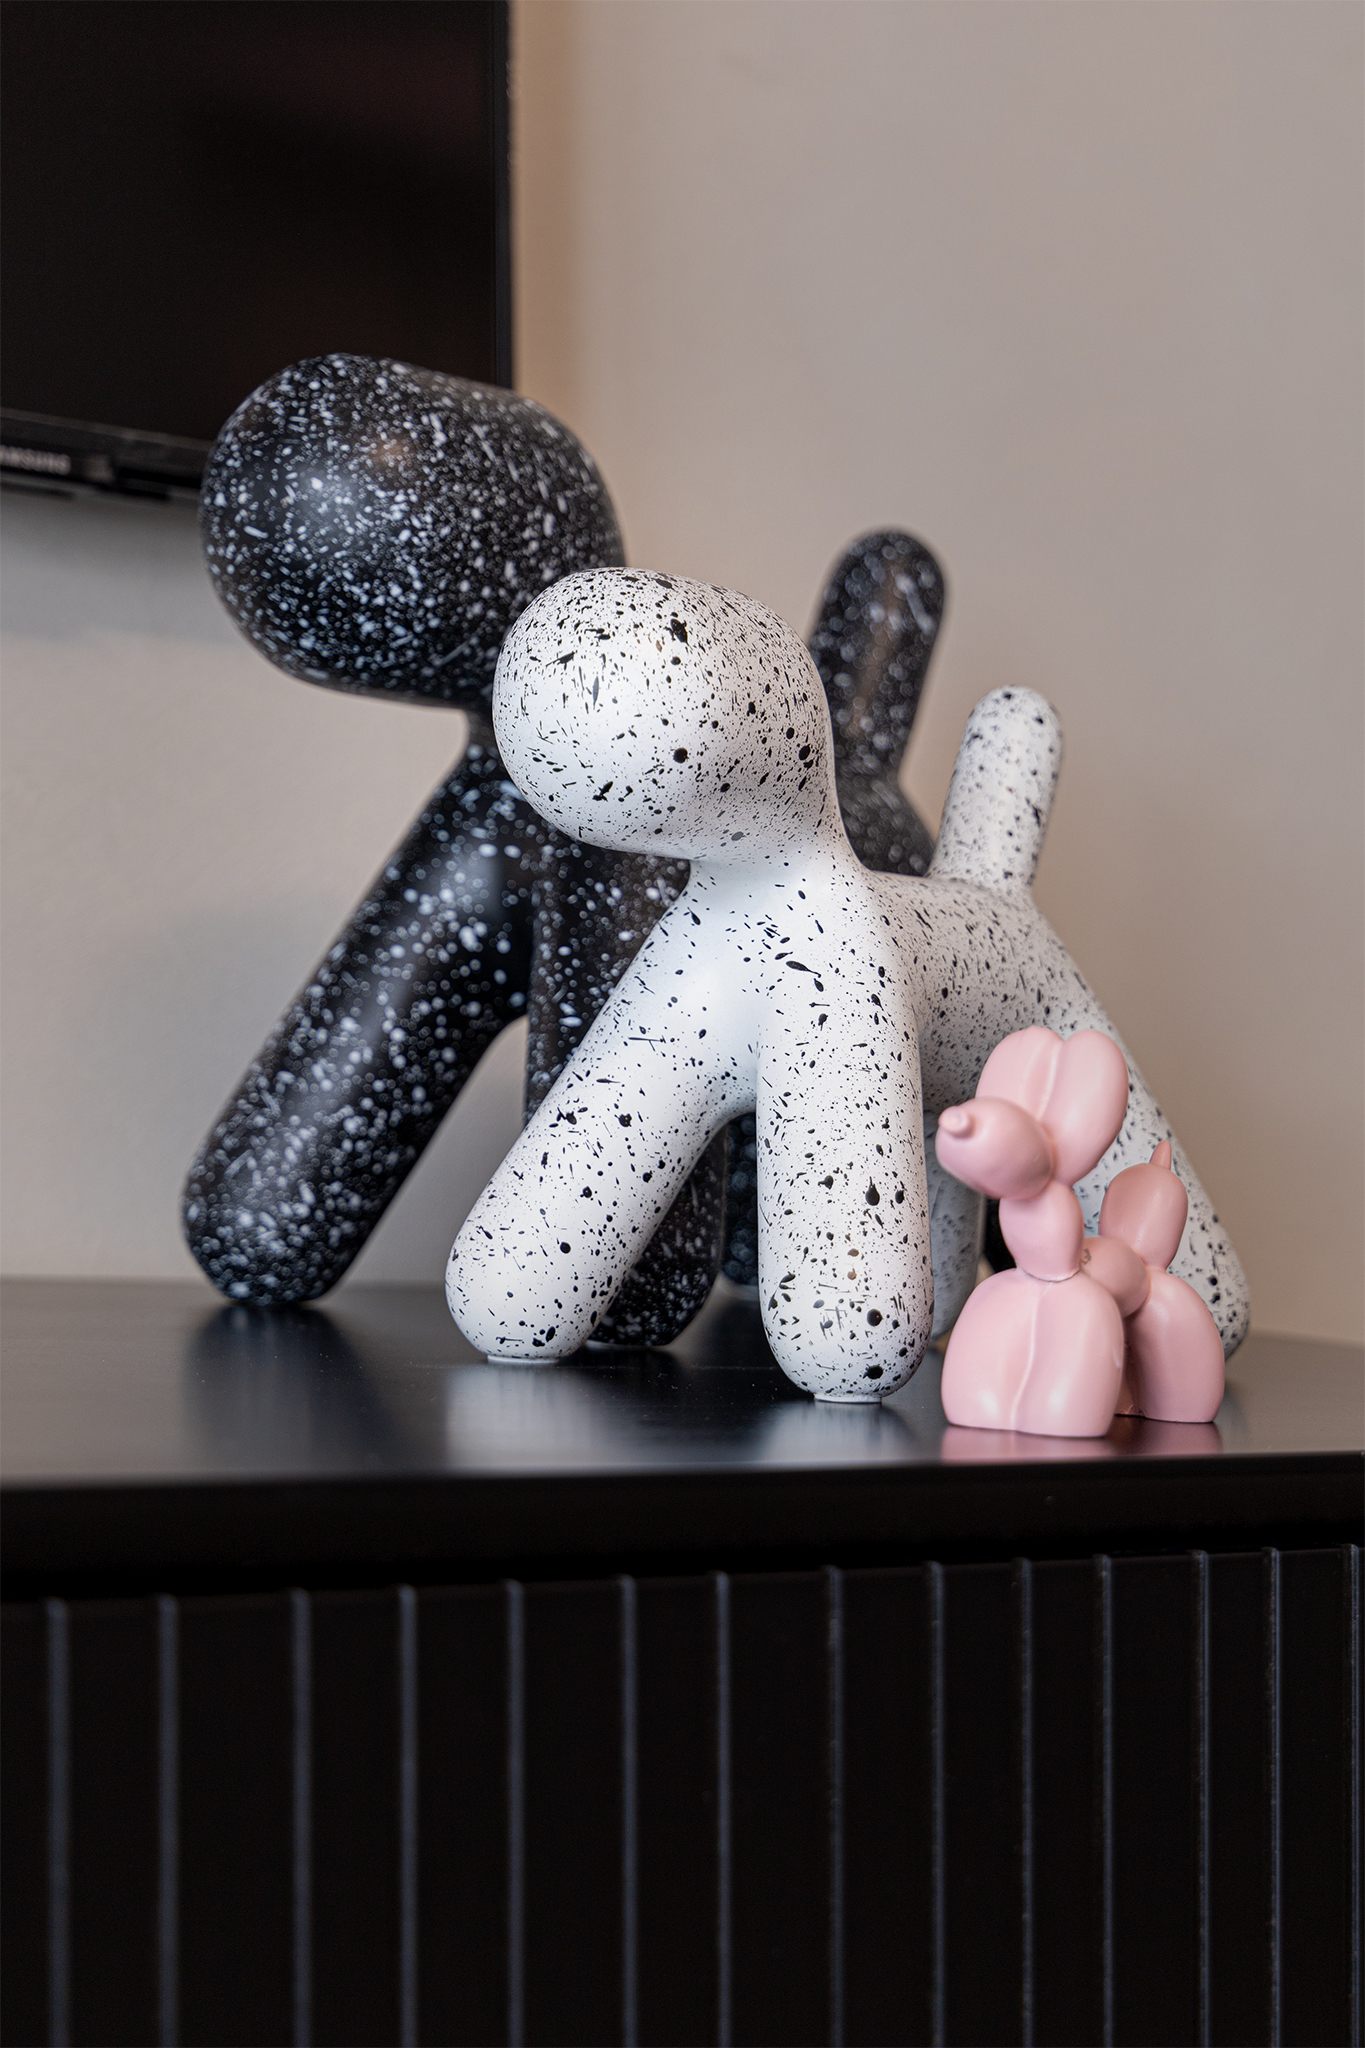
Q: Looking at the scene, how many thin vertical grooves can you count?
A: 14